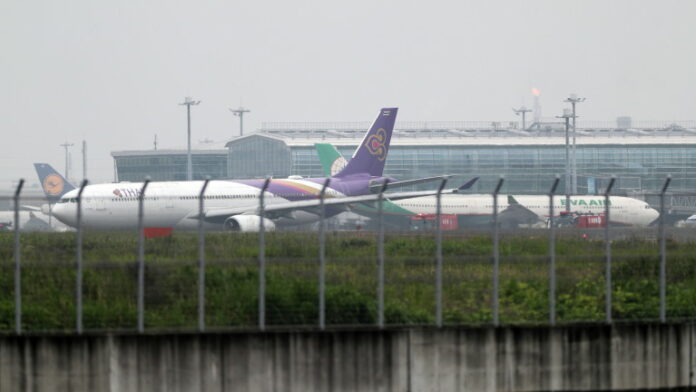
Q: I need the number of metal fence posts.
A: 12